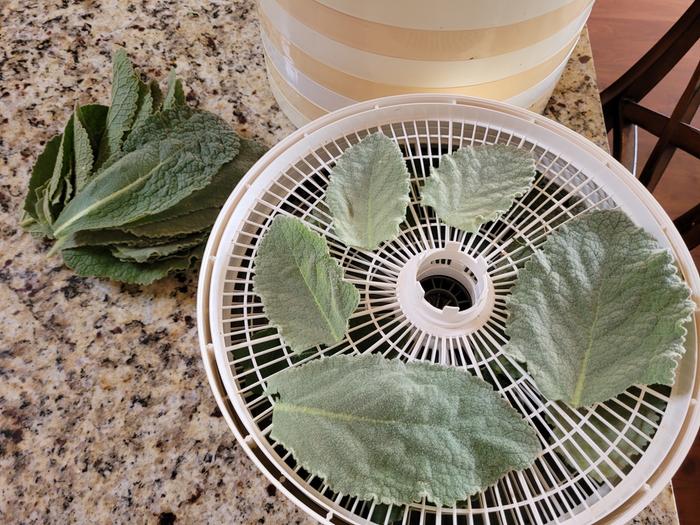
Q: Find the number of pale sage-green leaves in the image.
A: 5